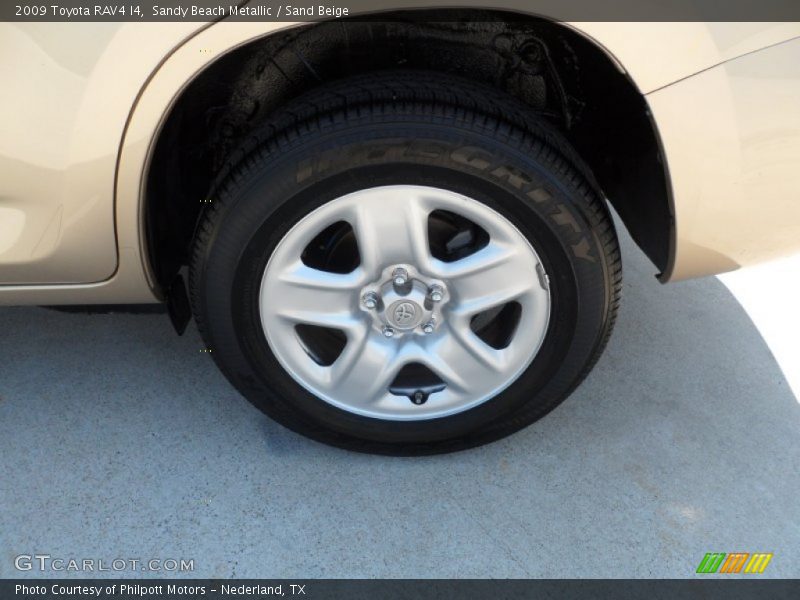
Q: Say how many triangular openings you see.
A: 5